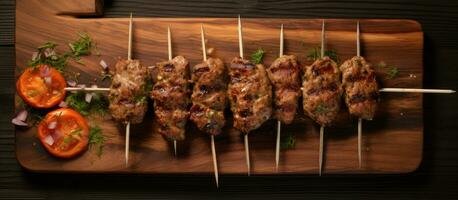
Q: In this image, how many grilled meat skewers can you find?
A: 7